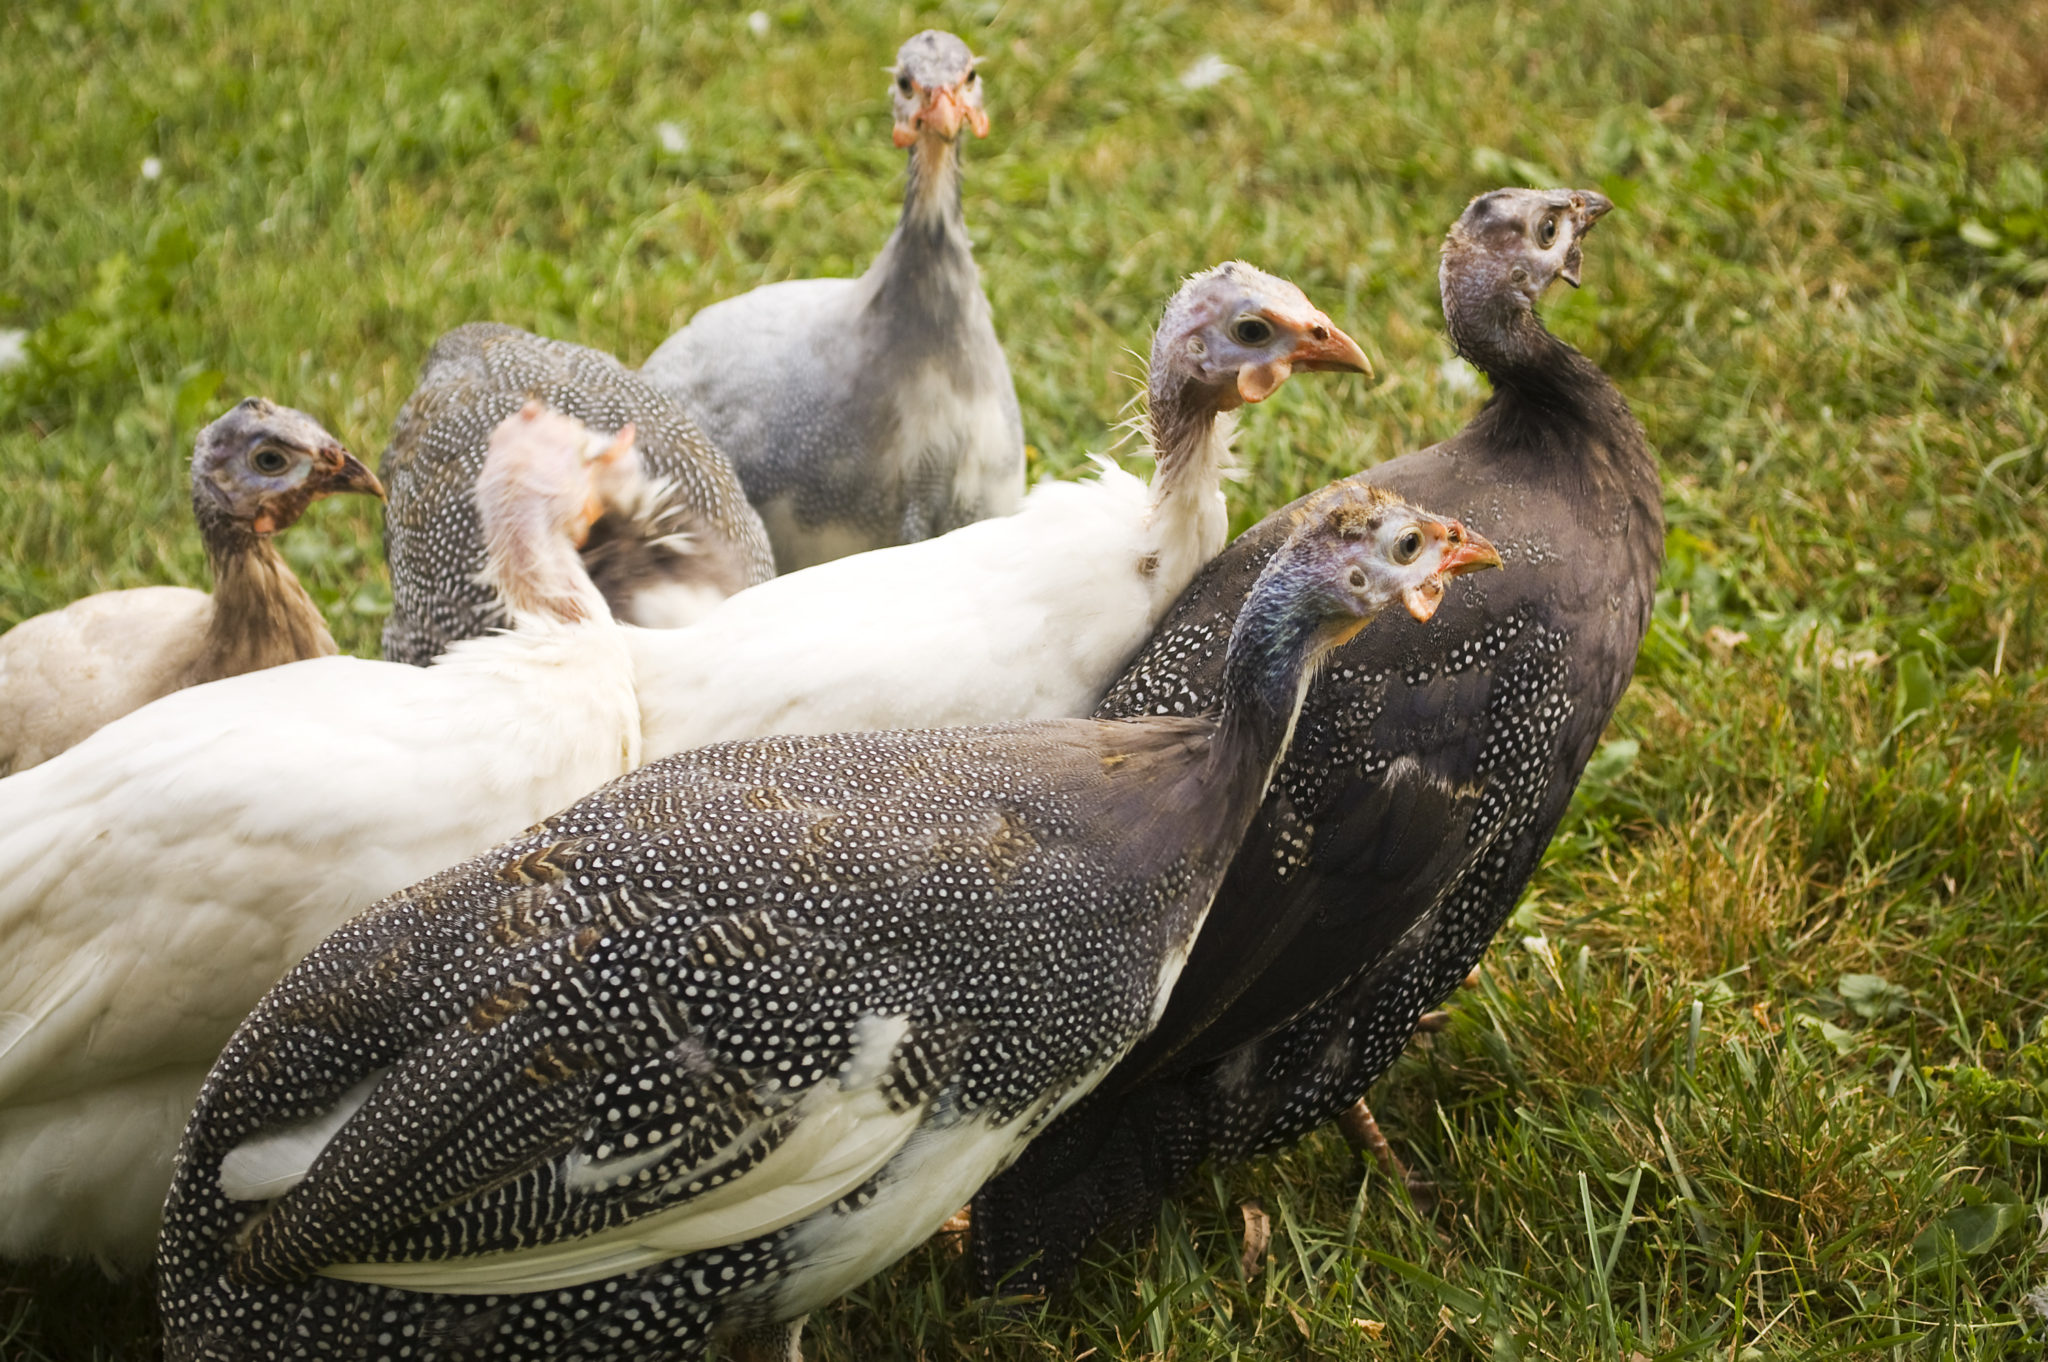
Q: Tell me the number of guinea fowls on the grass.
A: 7